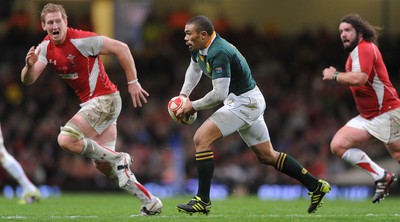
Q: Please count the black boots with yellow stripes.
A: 2